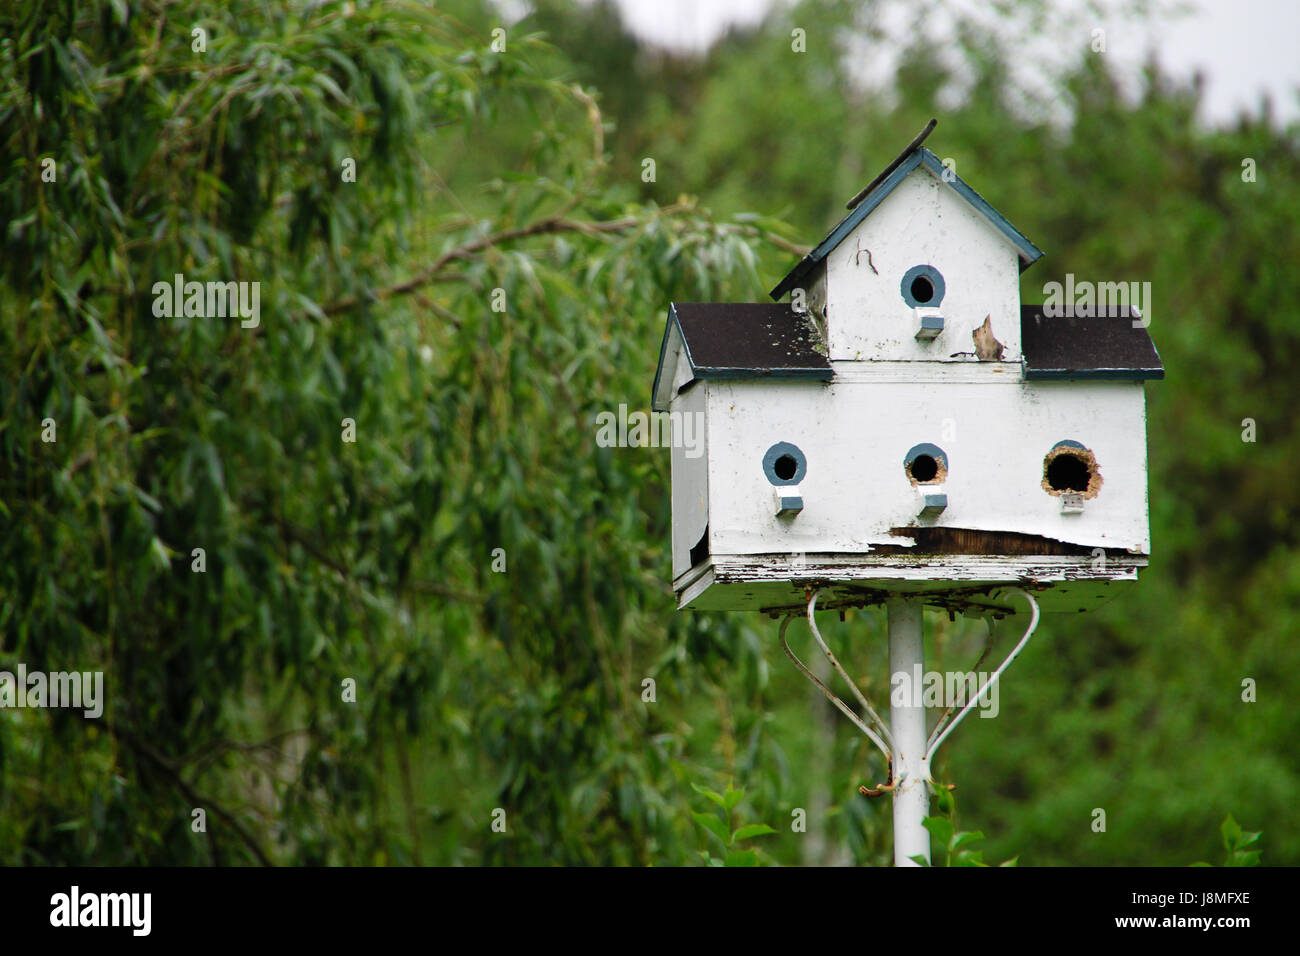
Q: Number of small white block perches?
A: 4